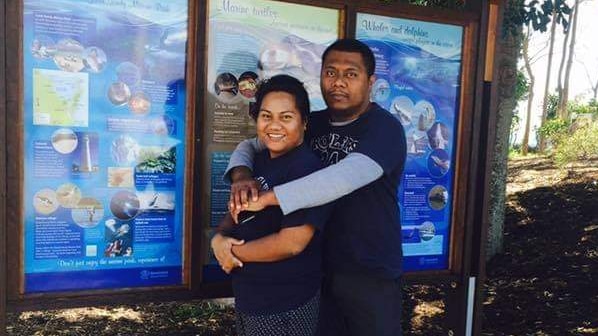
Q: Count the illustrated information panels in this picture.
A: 3